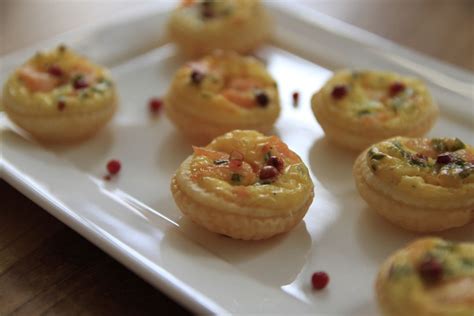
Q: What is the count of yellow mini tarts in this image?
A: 7